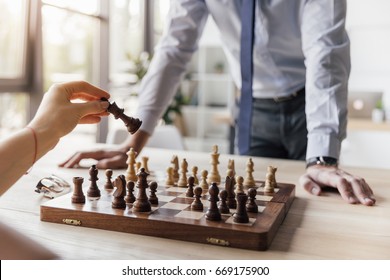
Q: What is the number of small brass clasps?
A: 2